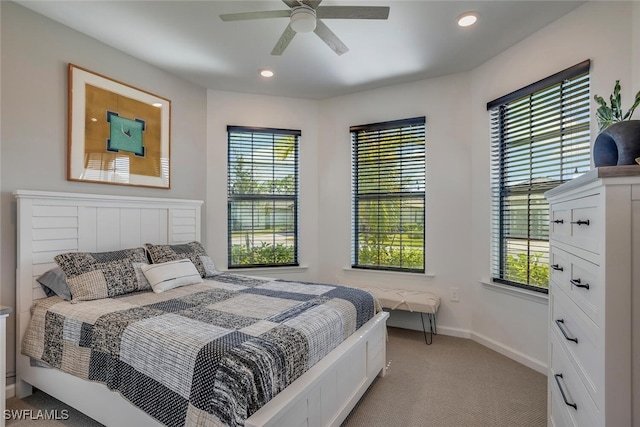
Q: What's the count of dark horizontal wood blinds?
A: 3